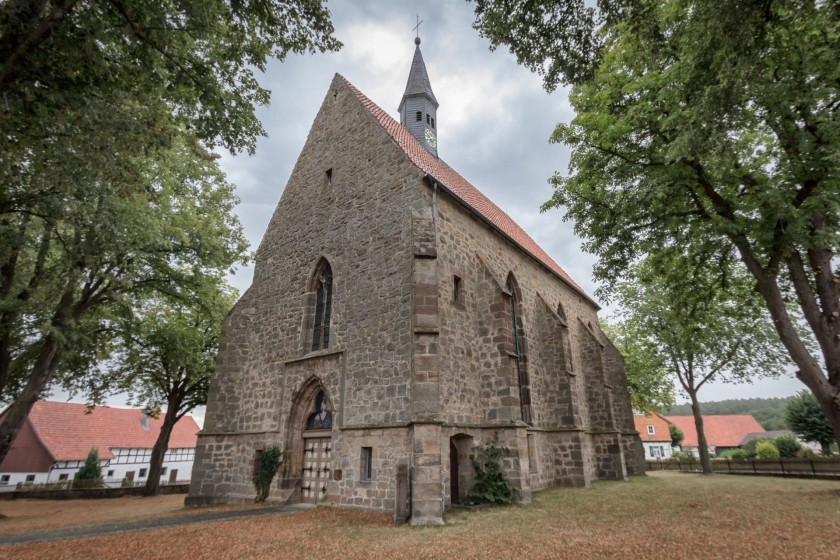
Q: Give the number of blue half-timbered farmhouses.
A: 0